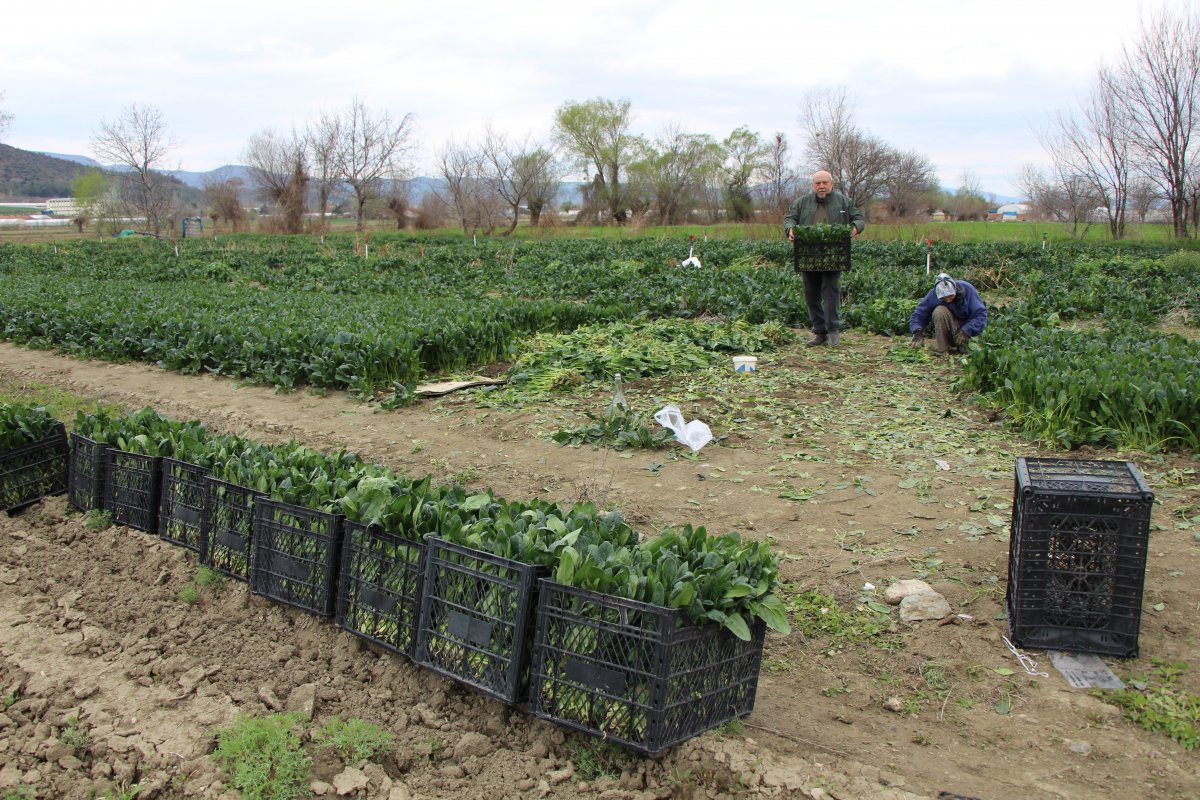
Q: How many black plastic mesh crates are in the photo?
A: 11